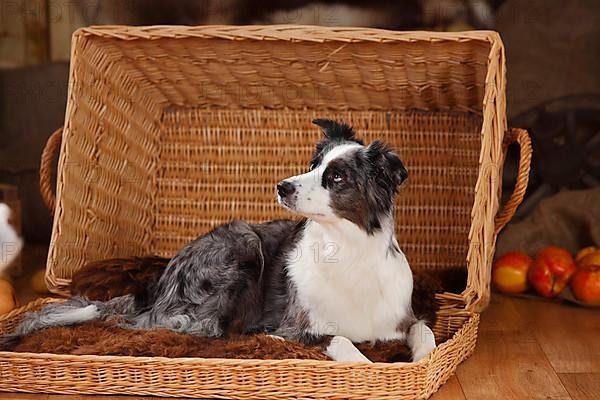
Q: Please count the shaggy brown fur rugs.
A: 1